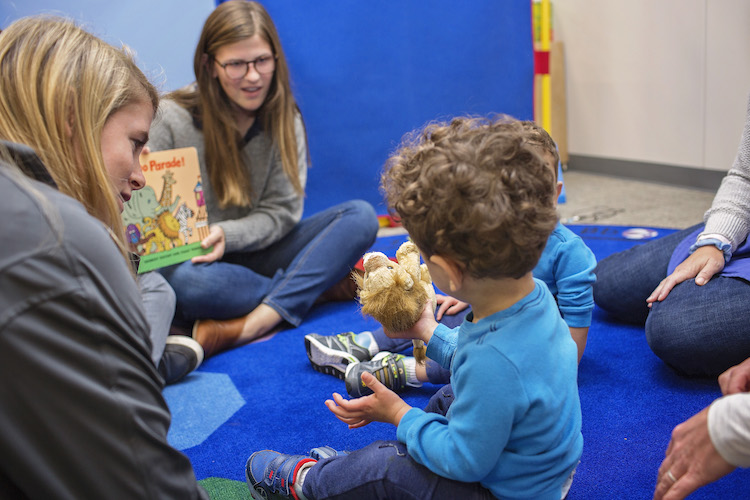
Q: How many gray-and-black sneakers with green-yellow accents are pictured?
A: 2